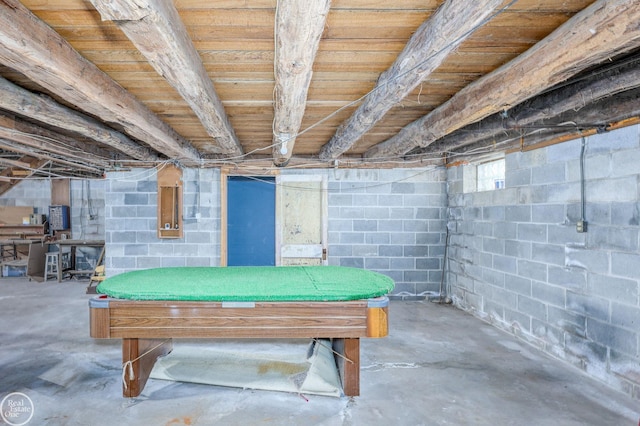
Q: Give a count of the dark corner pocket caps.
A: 2